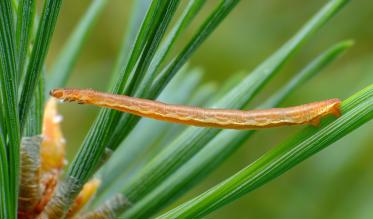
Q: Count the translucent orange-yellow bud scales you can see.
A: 2